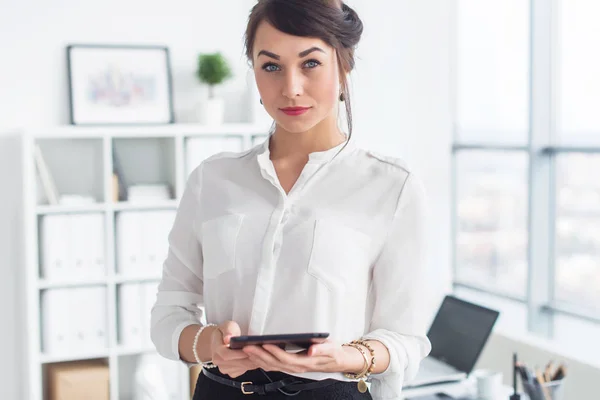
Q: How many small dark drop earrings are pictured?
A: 2